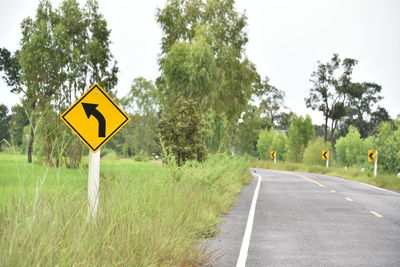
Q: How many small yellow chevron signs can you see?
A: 3